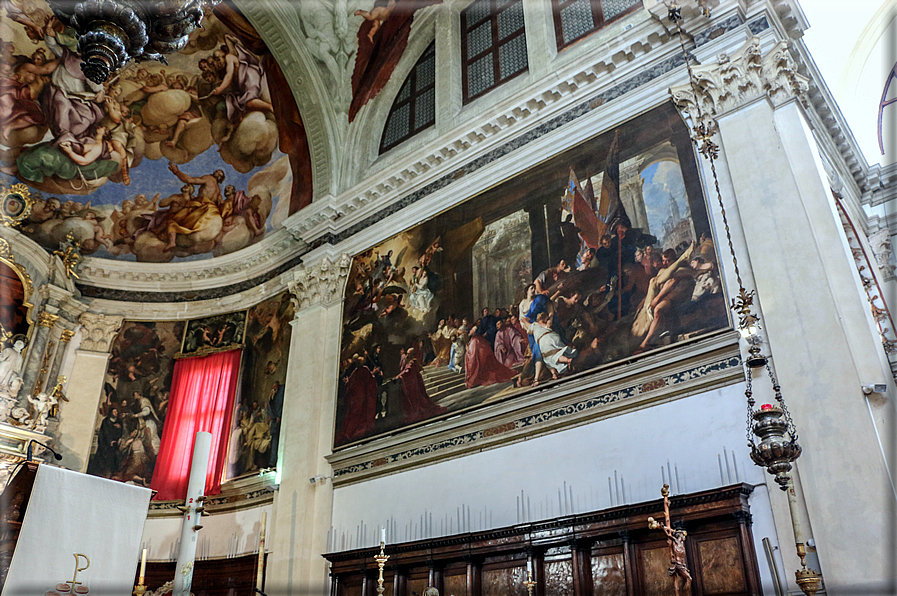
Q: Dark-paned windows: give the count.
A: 3